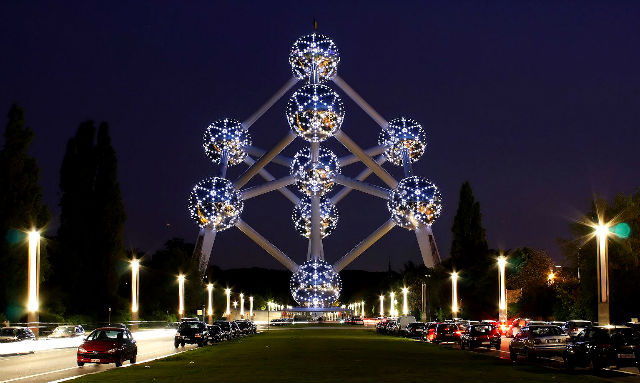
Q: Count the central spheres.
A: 5